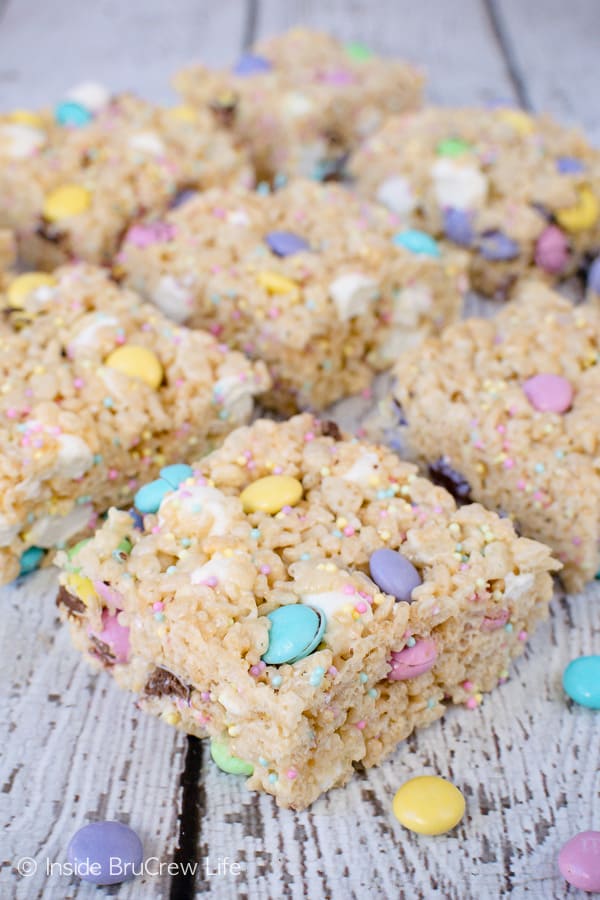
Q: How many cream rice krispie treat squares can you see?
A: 7